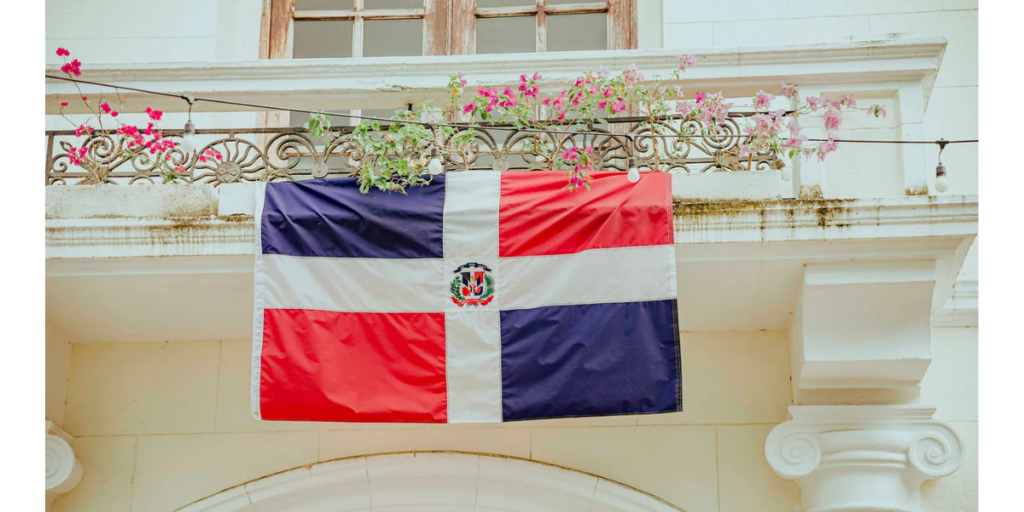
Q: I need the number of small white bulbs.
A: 5